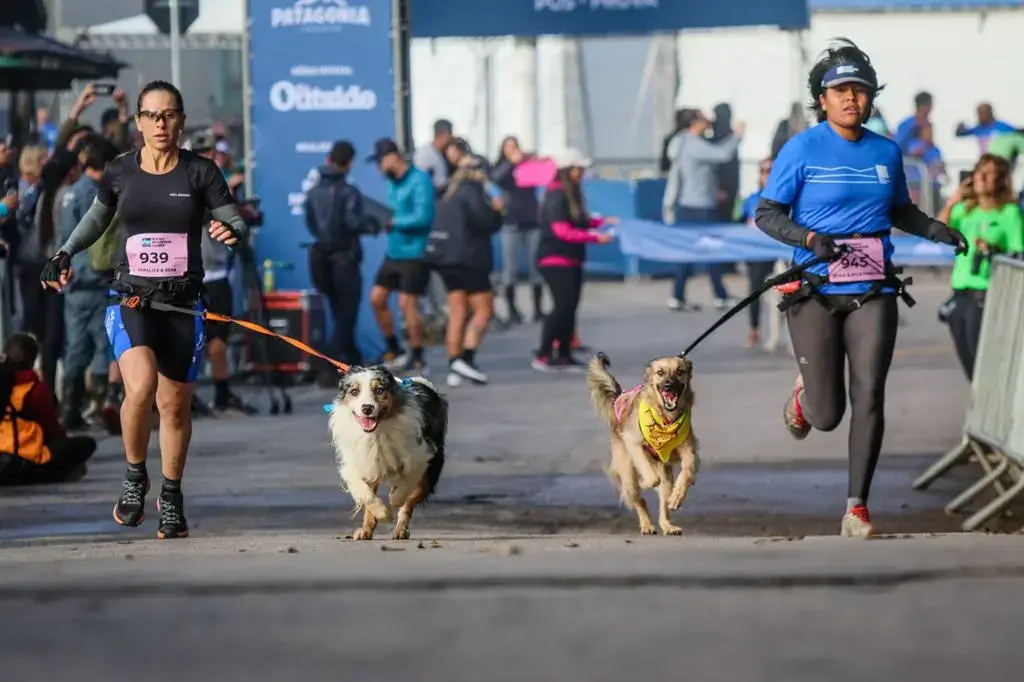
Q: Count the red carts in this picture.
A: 1